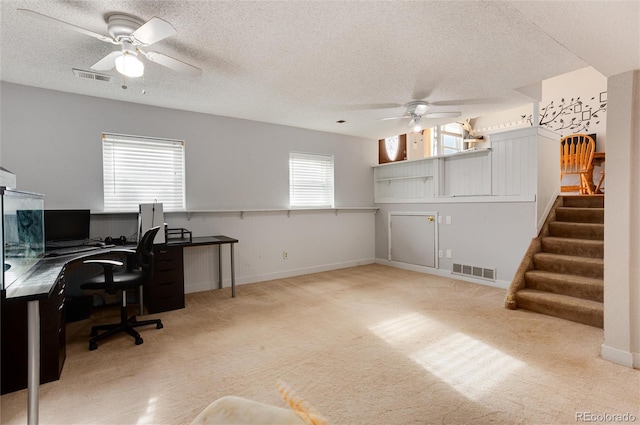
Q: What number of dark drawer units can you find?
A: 2